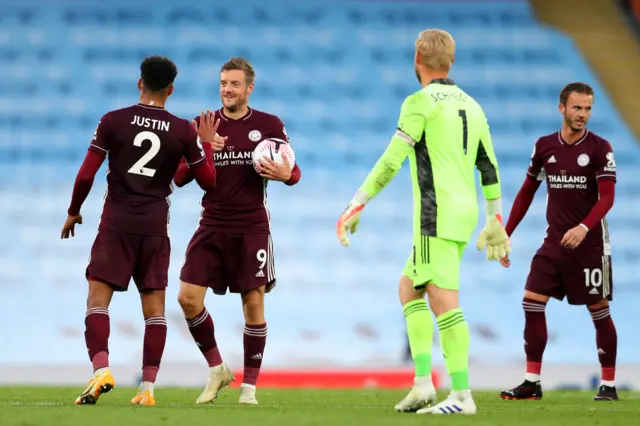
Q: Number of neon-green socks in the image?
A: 2